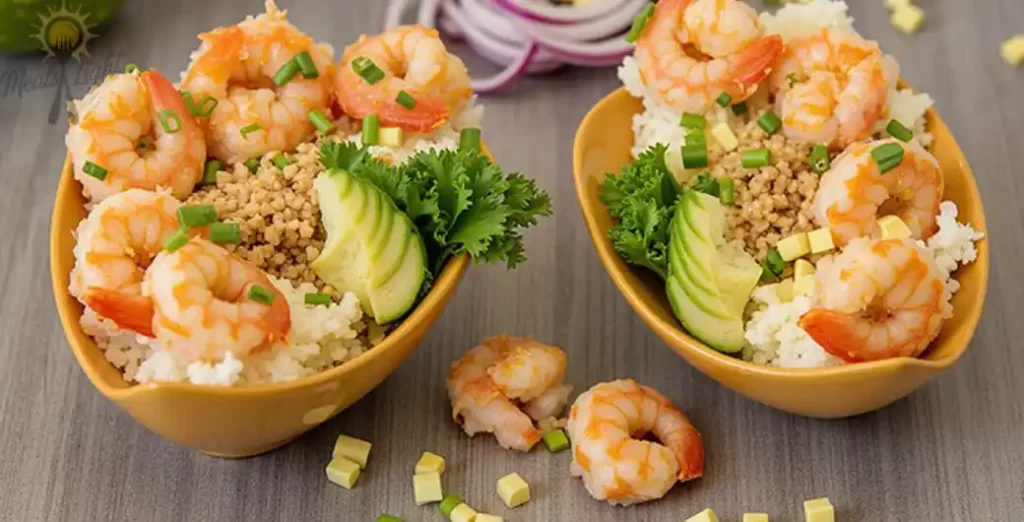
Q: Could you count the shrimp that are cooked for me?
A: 11